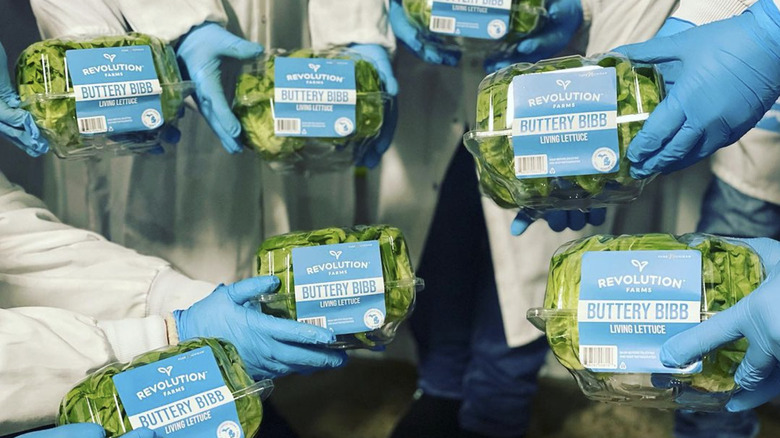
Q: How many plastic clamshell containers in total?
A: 7